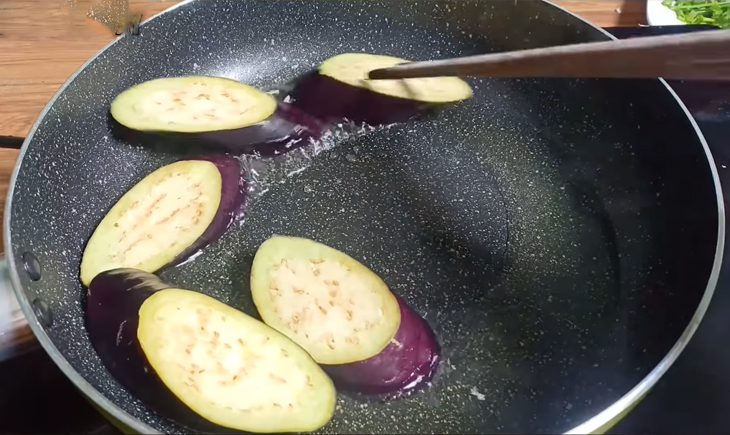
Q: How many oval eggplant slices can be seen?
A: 5